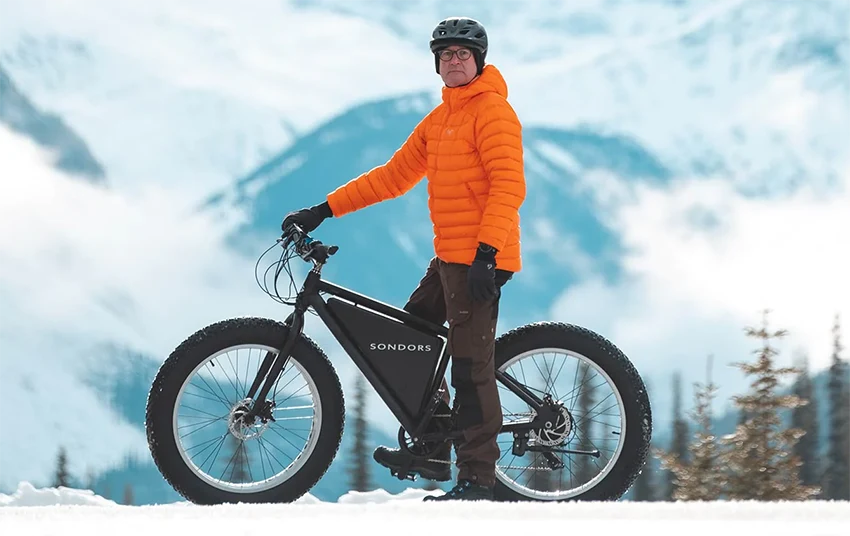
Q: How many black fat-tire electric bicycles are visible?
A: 1